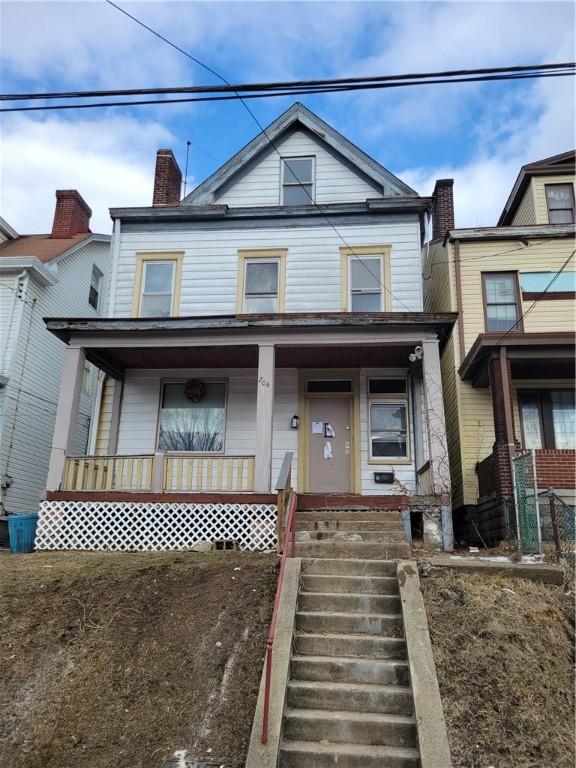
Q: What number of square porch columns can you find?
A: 3